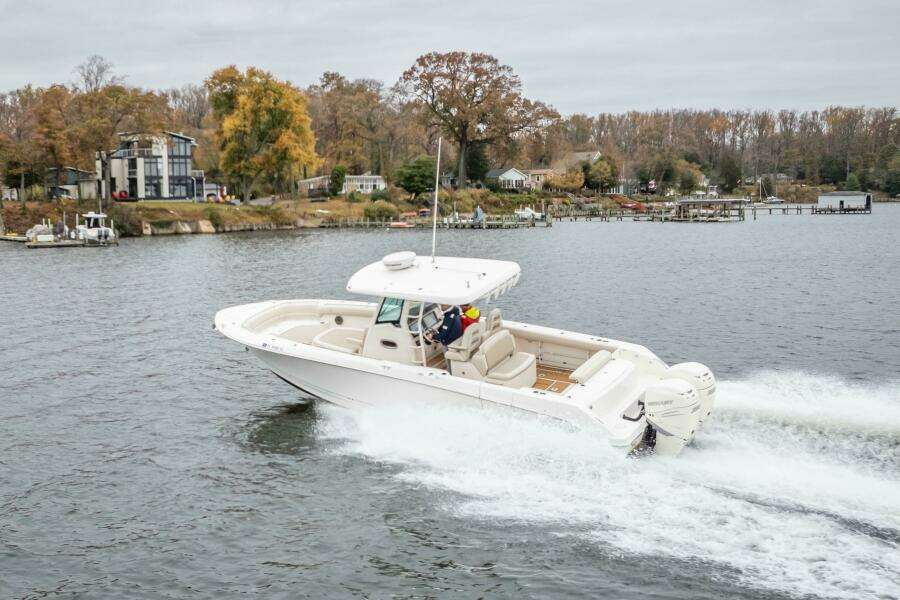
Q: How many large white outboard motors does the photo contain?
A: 2